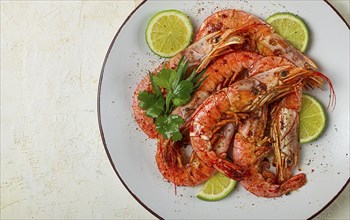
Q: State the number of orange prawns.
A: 7